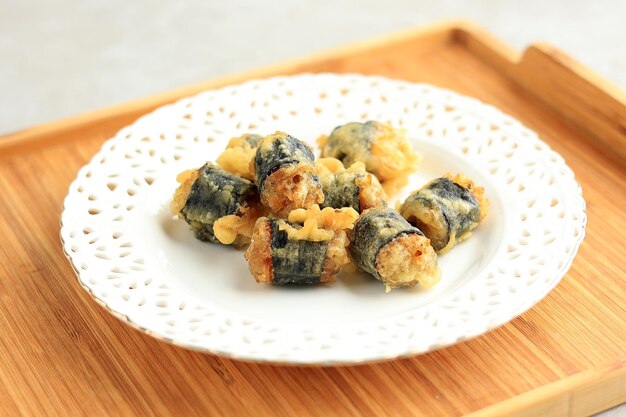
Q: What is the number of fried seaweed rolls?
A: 8